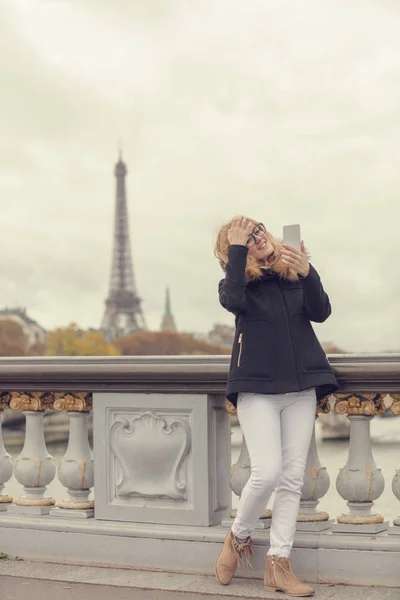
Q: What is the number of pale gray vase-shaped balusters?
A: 7